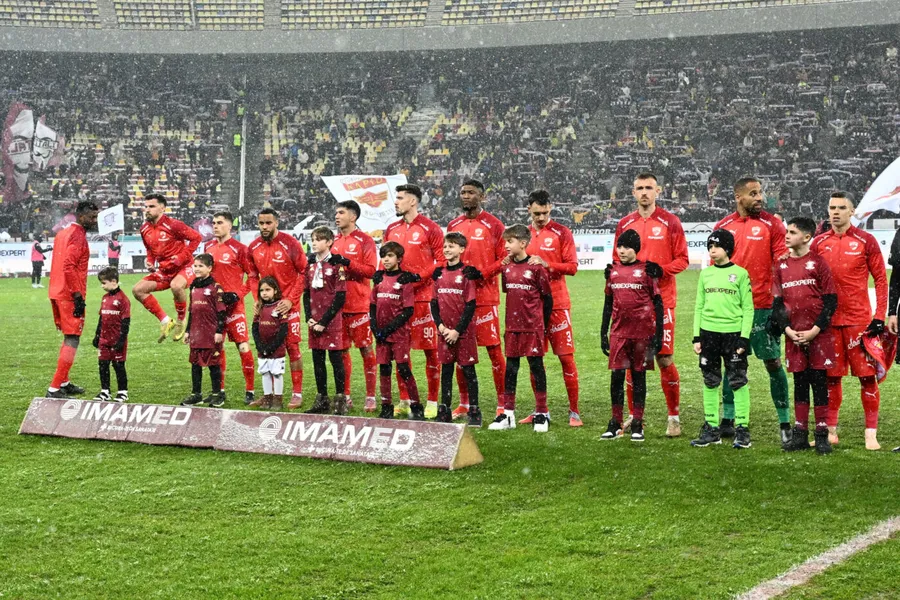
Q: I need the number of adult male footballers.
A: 11